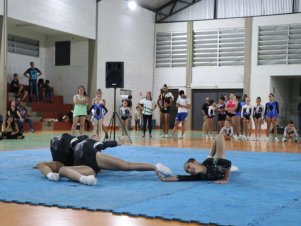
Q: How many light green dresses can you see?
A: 1